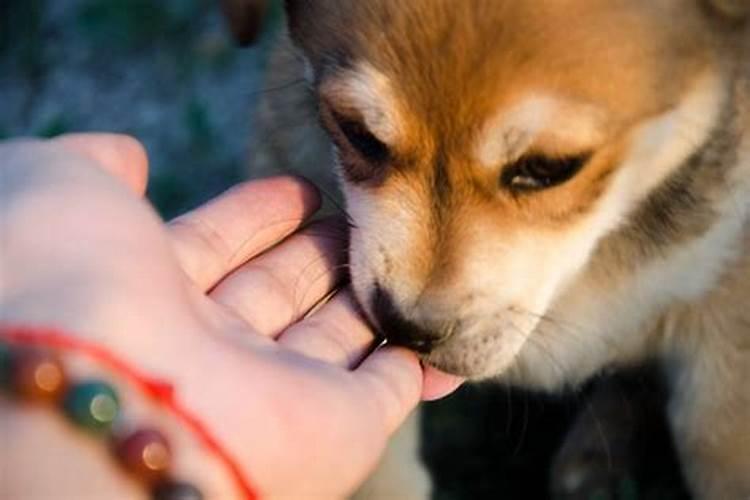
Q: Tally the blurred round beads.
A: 5